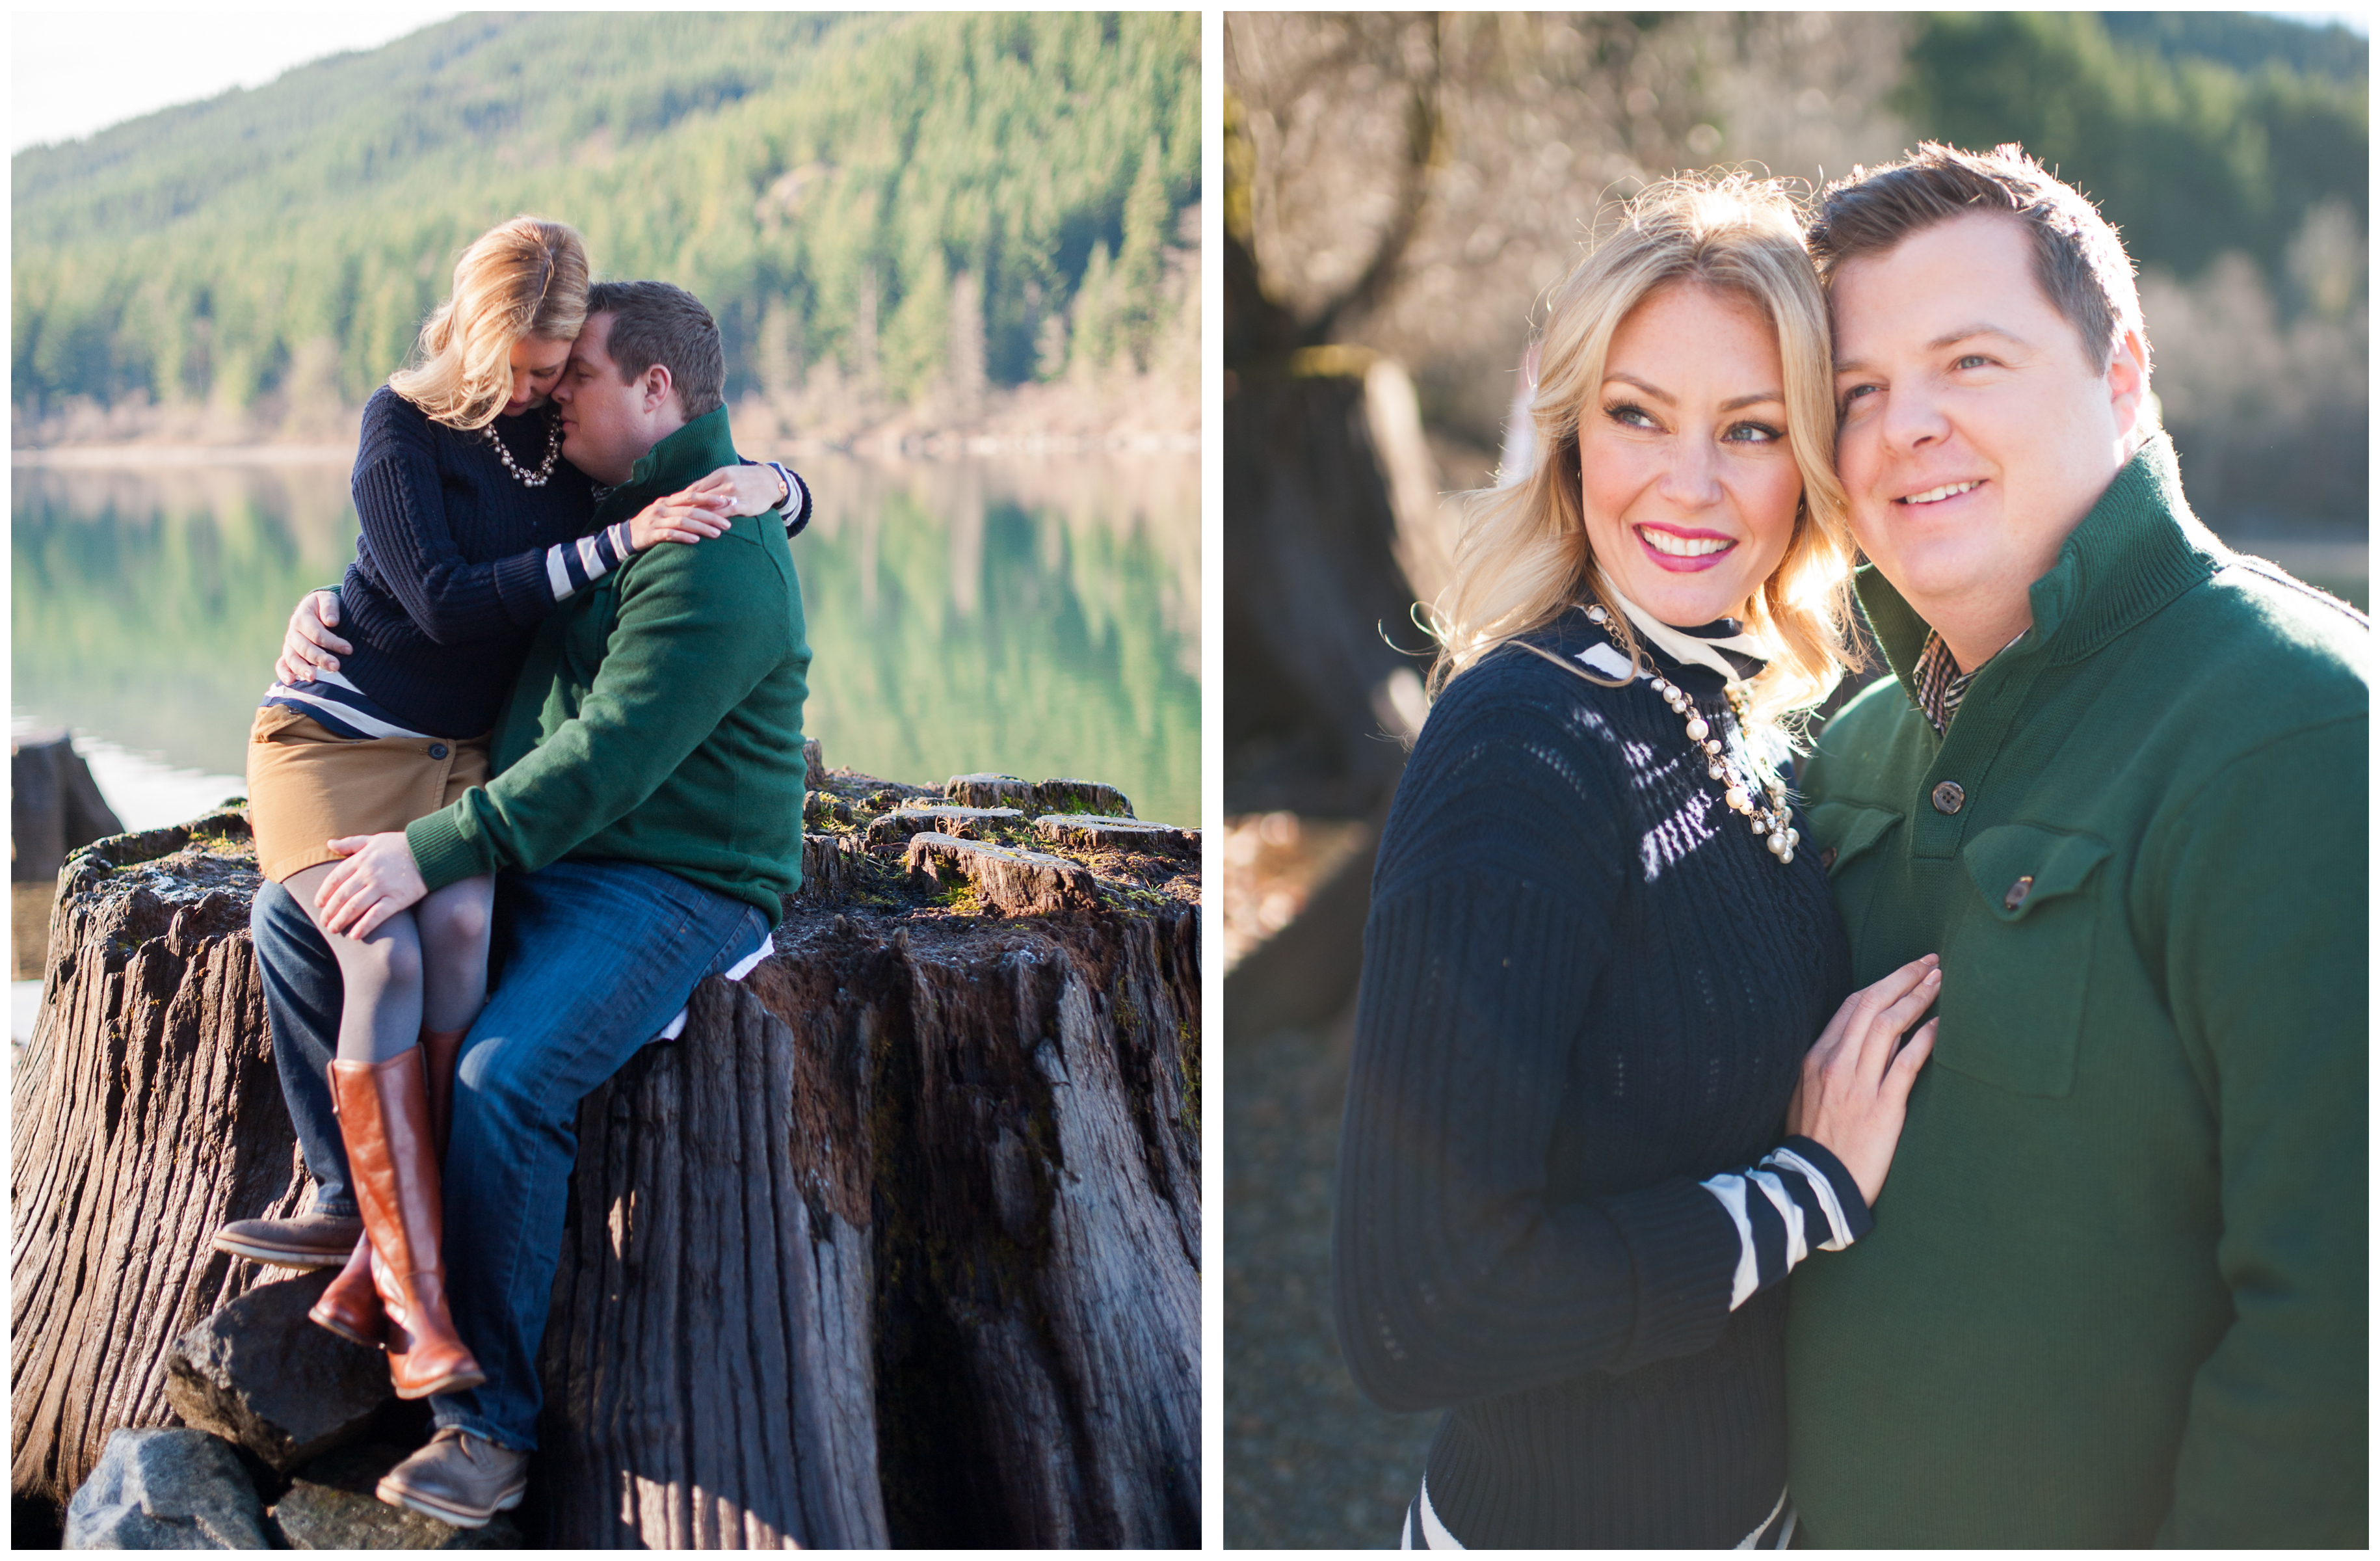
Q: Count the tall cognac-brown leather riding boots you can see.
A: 2